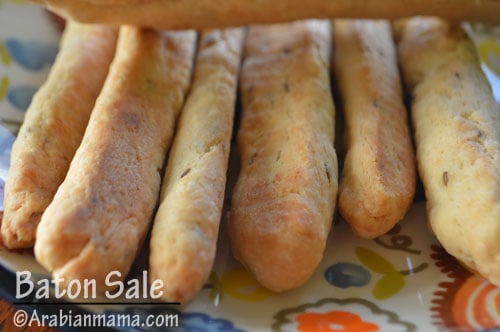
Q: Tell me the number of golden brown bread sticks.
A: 7